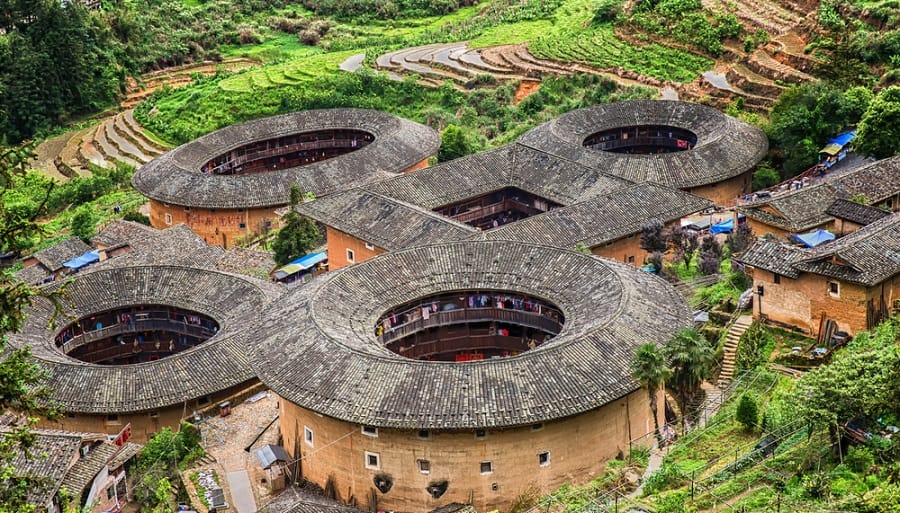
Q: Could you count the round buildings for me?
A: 4